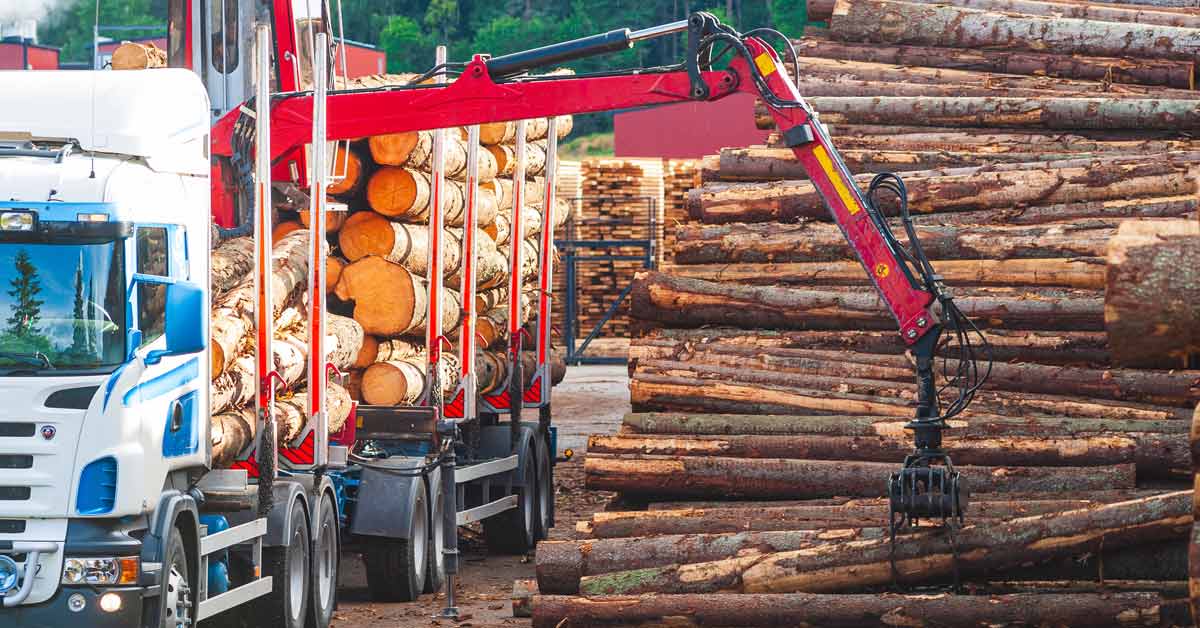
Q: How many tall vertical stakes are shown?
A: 6